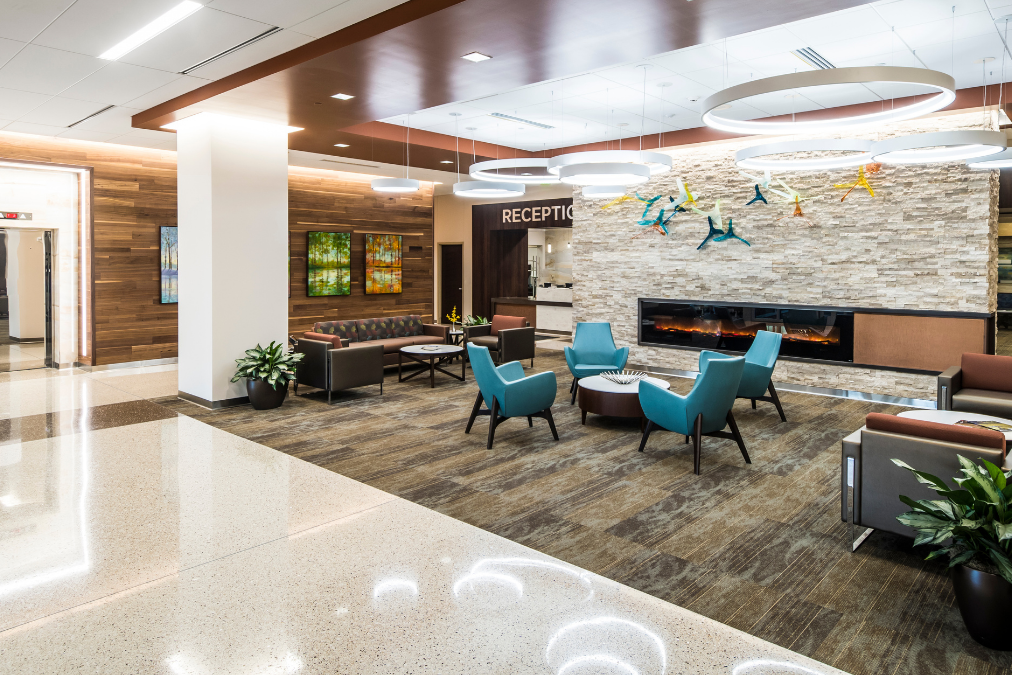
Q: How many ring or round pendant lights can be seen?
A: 10